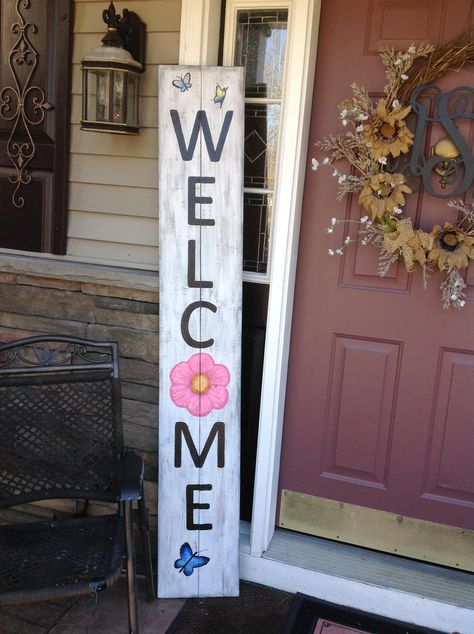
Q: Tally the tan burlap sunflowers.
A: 3